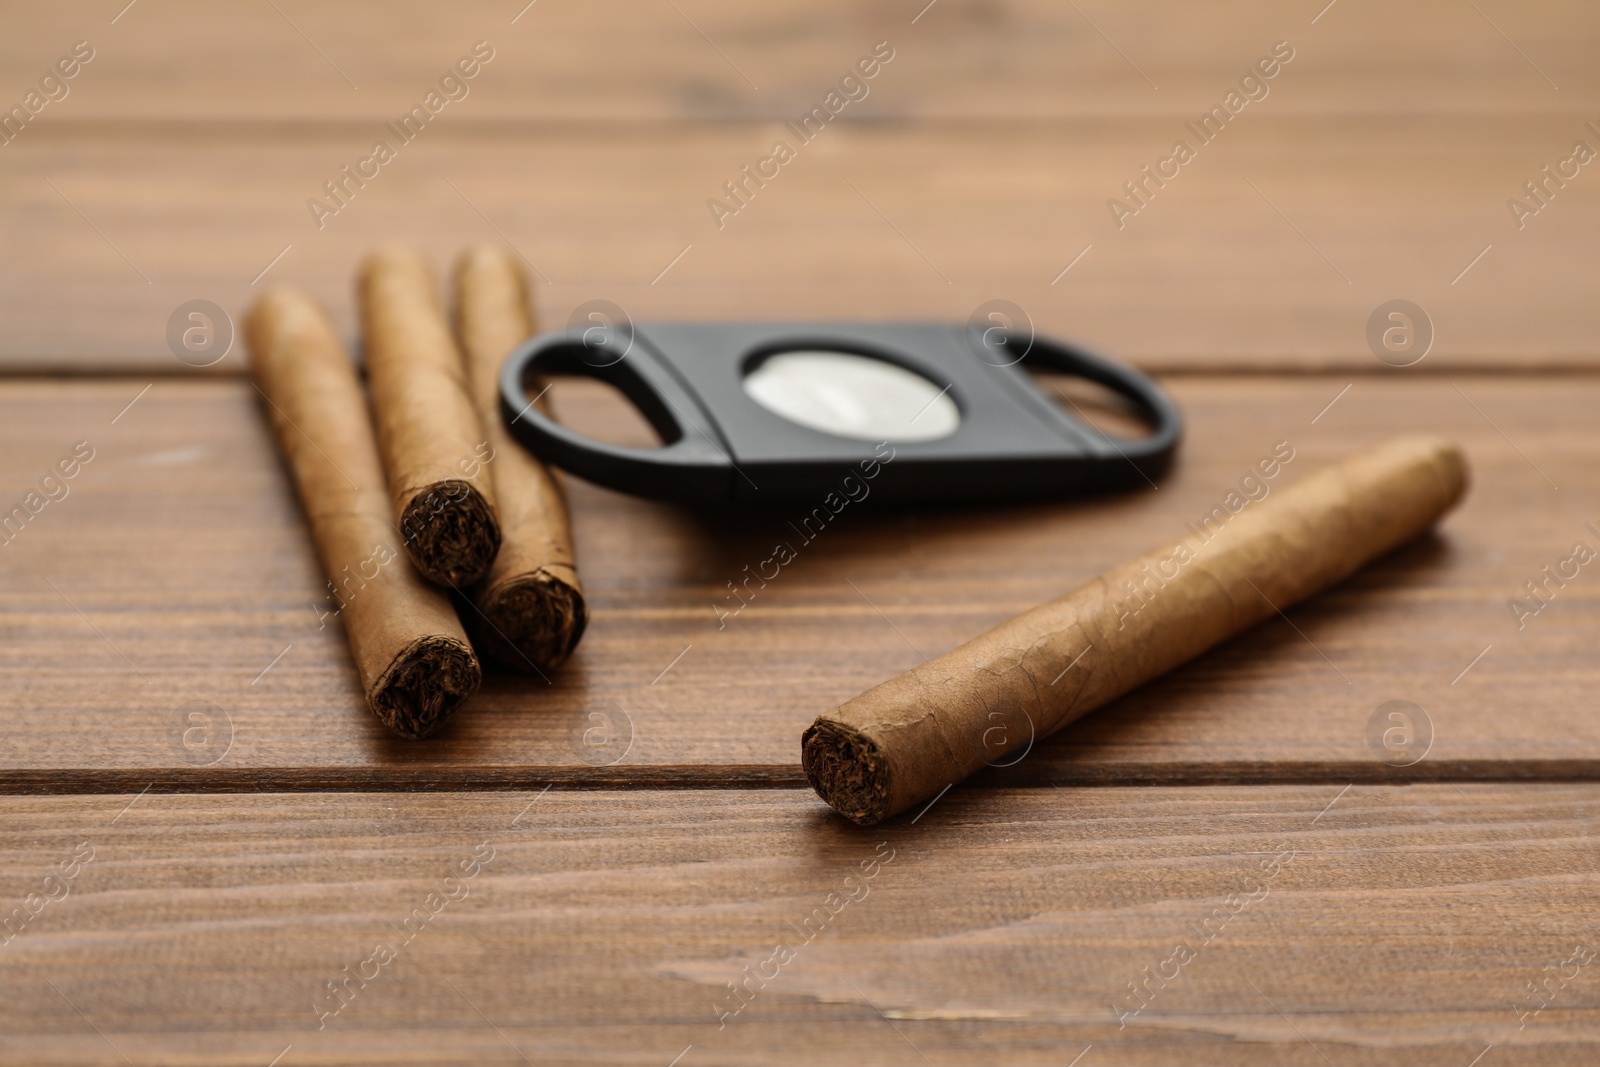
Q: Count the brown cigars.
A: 4